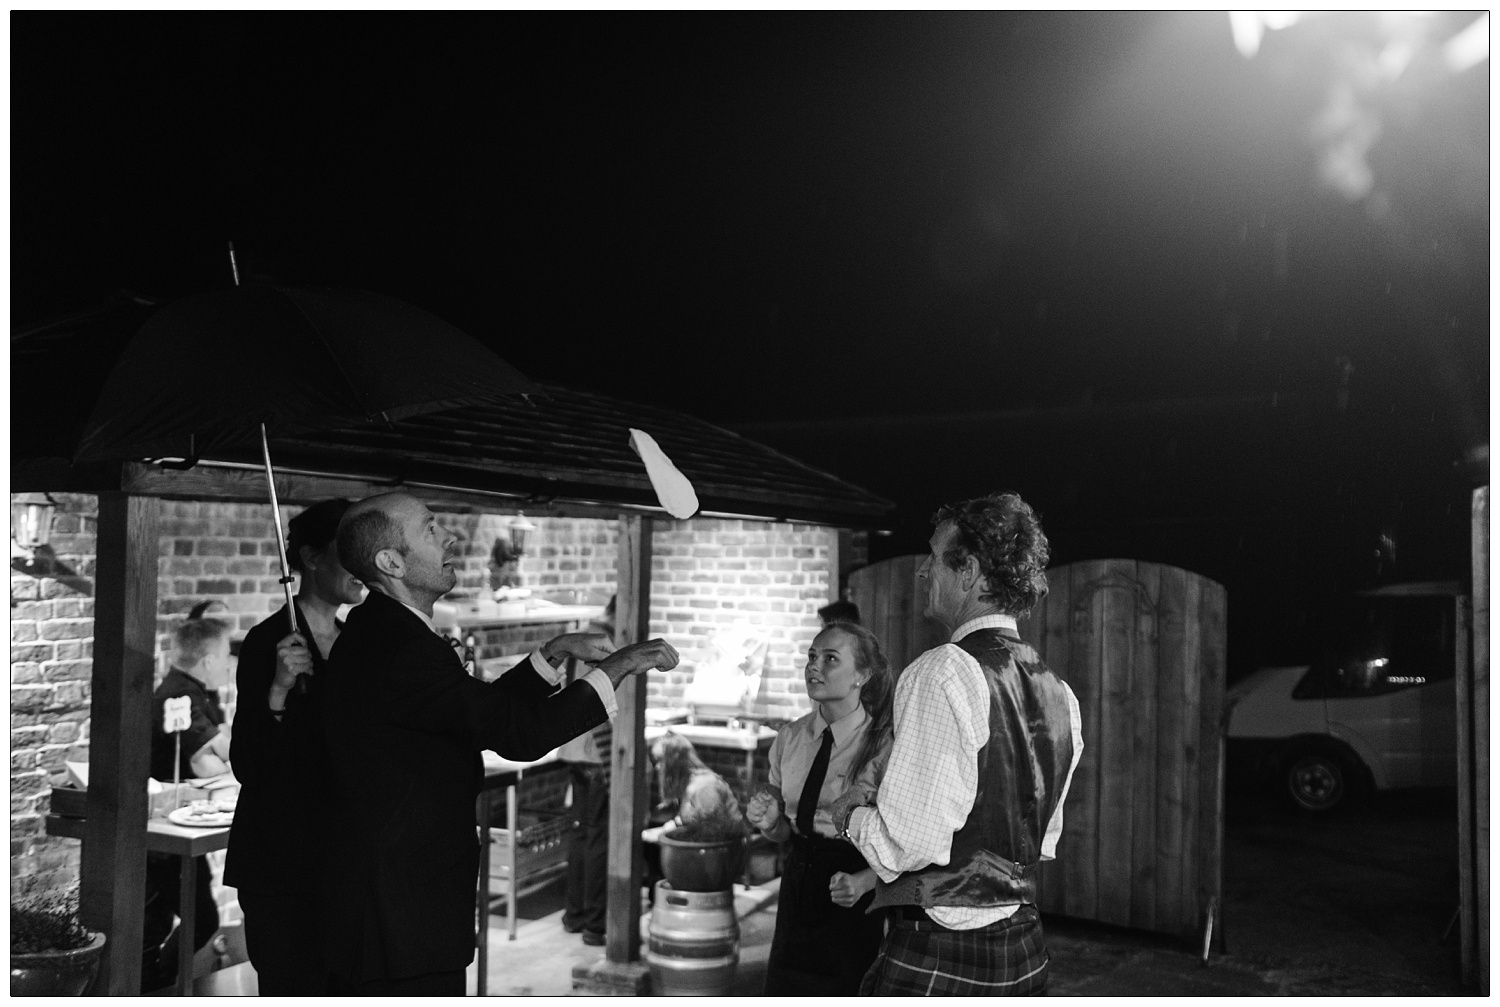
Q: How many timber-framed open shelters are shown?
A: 1